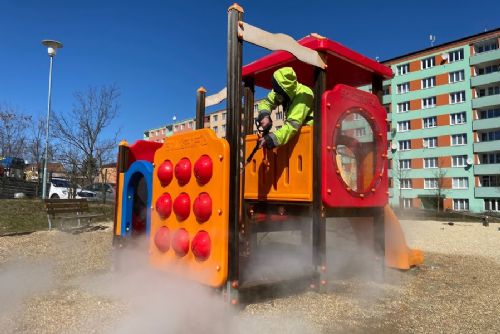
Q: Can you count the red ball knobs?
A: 9